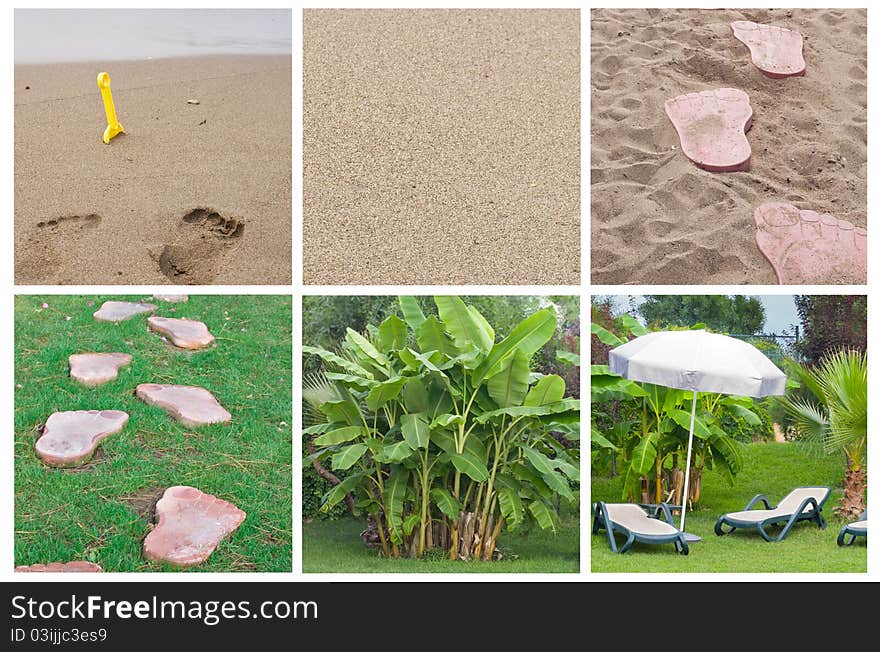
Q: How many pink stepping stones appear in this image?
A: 11